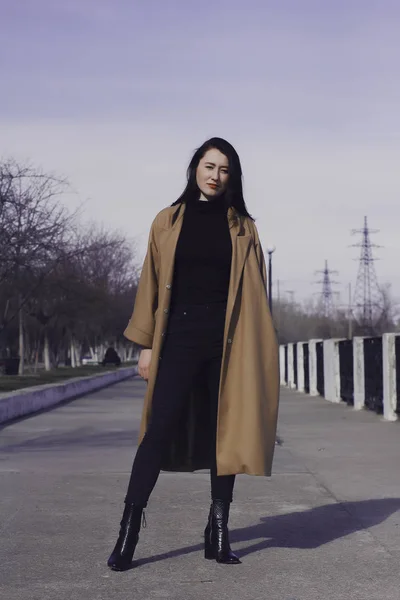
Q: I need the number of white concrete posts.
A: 7